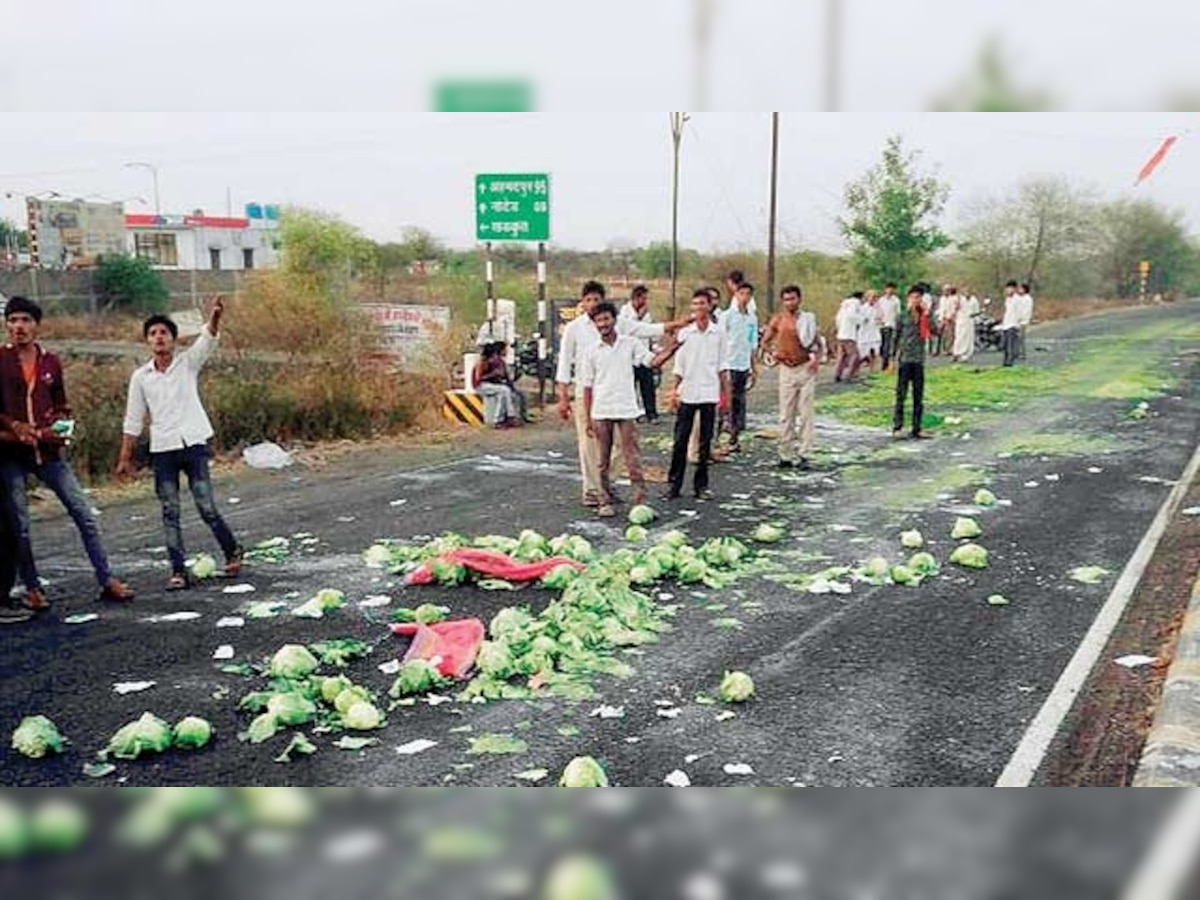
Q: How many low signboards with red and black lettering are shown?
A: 1